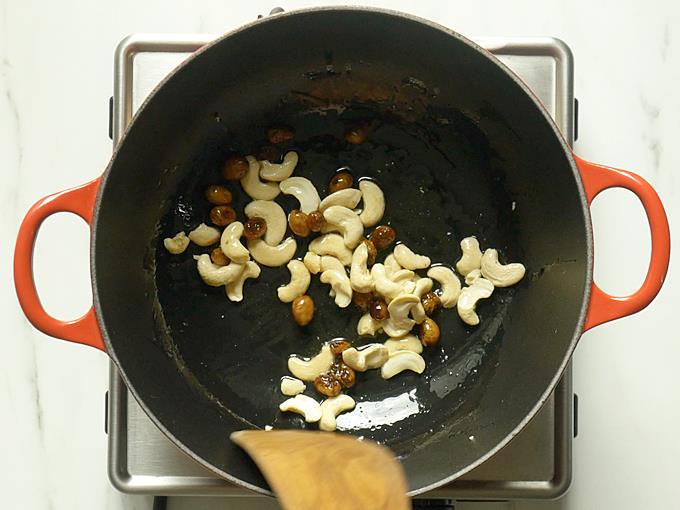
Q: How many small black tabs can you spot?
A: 4